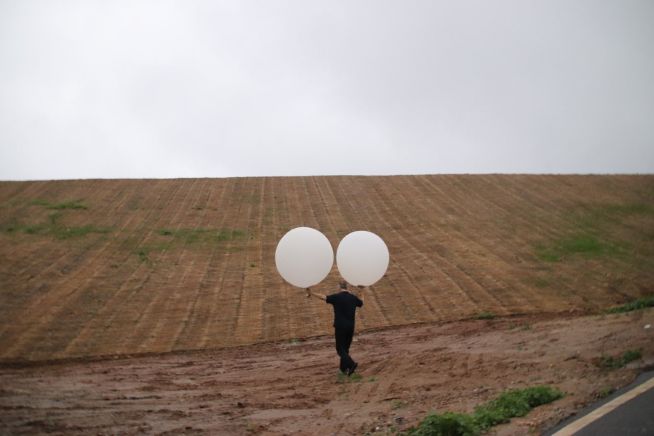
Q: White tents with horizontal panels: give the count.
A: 0